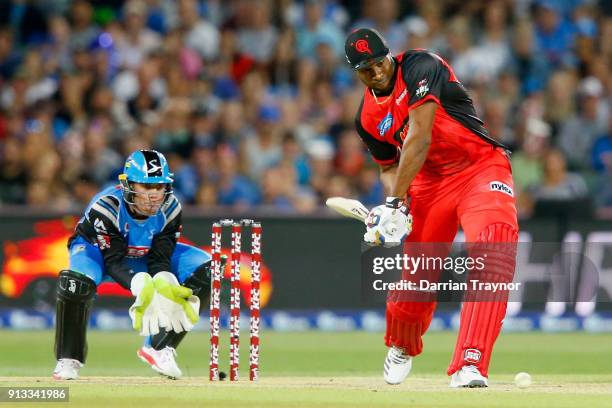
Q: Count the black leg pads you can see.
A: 2